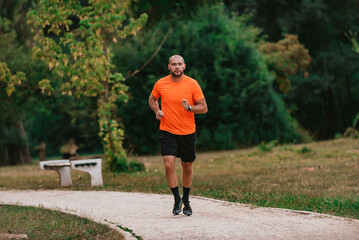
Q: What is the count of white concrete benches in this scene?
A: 2